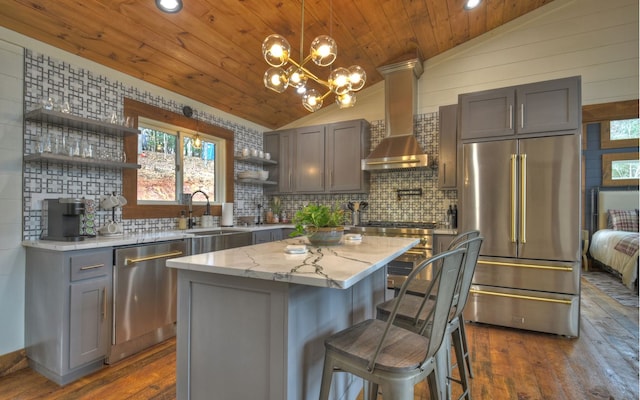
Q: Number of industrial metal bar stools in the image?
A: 3